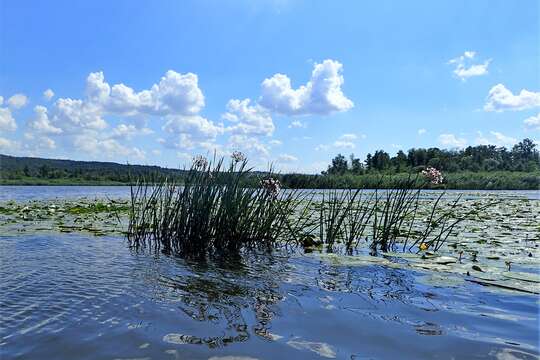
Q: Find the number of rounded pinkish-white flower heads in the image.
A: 4